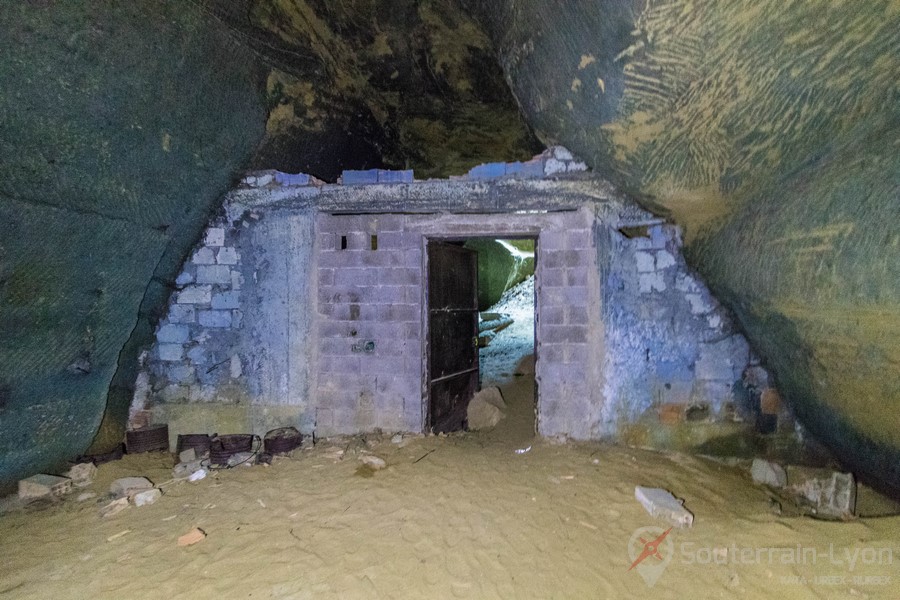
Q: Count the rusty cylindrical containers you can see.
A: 4